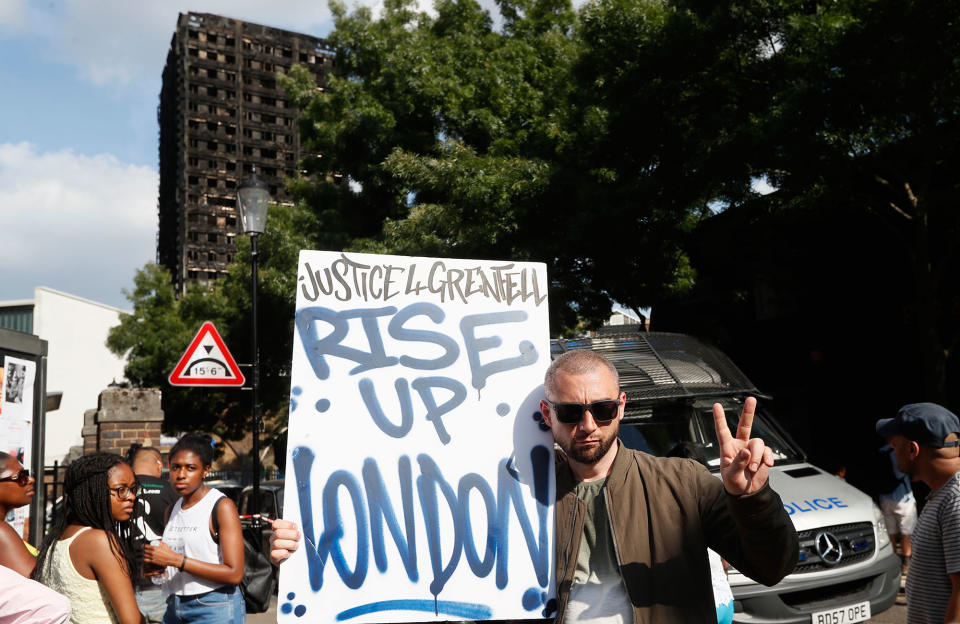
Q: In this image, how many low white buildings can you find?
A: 1